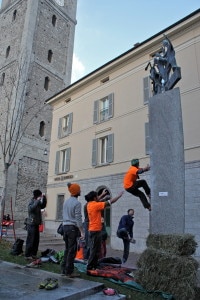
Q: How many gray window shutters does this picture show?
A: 10